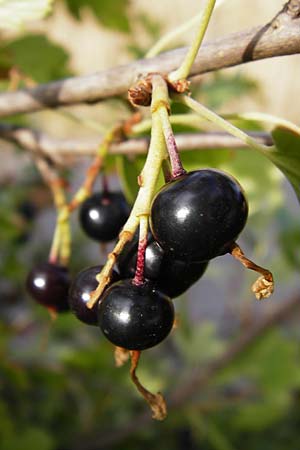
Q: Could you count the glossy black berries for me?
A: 6